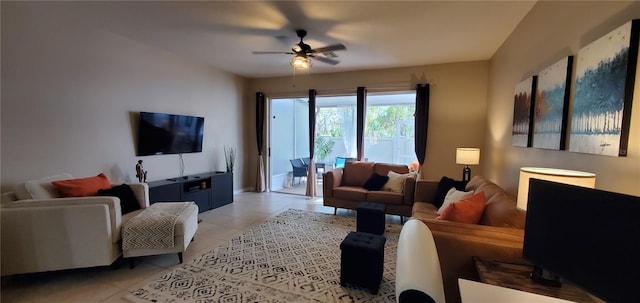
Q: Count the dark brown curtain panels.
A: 4